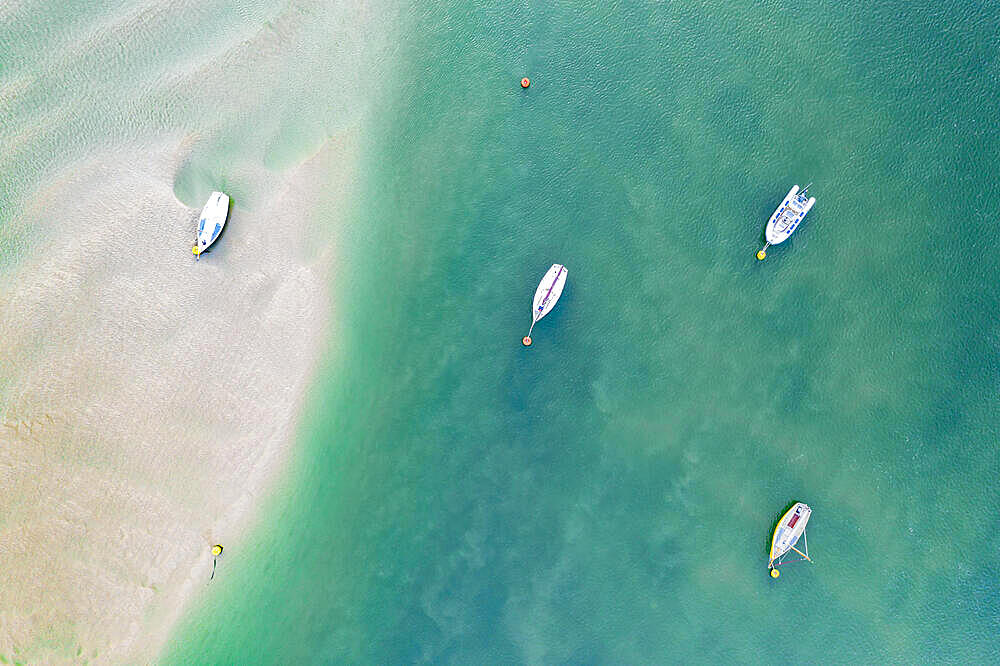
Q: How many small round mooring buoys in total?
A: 6